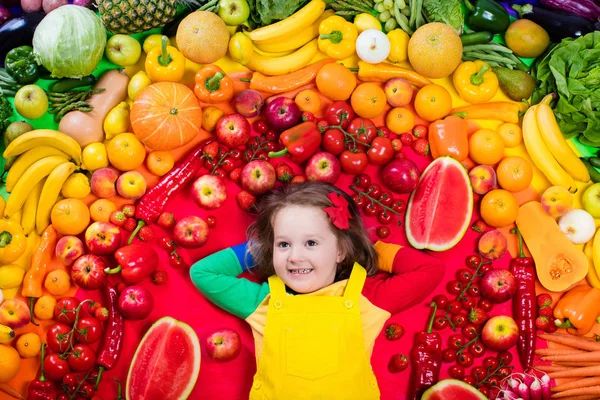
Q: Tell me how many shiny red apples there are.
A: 13